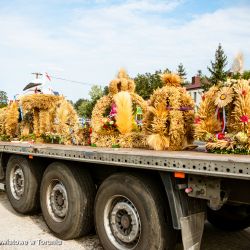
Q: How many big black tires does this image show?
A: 3